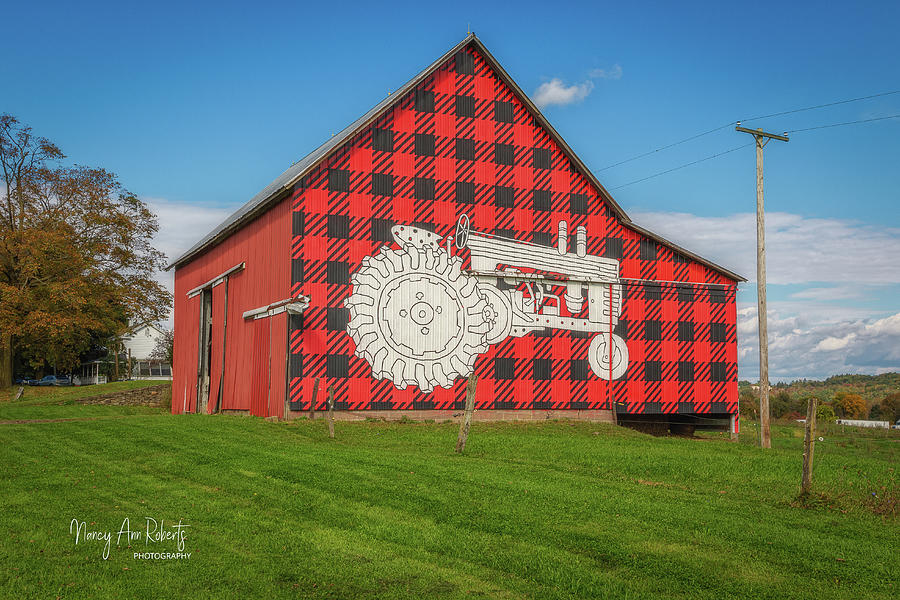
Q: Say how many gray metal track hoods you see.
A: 2